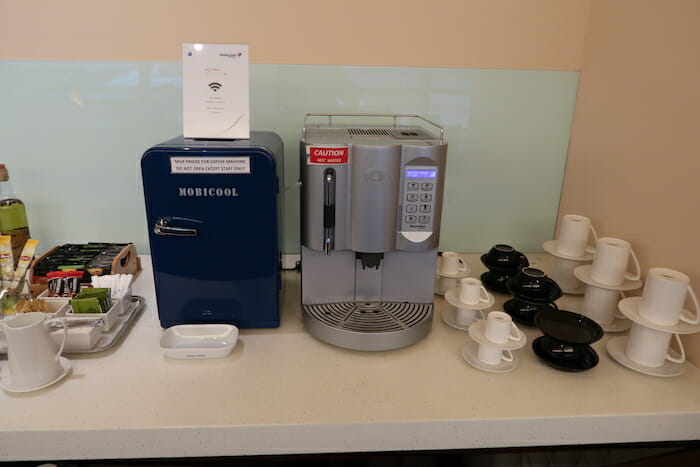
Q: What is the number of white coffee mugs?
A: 12